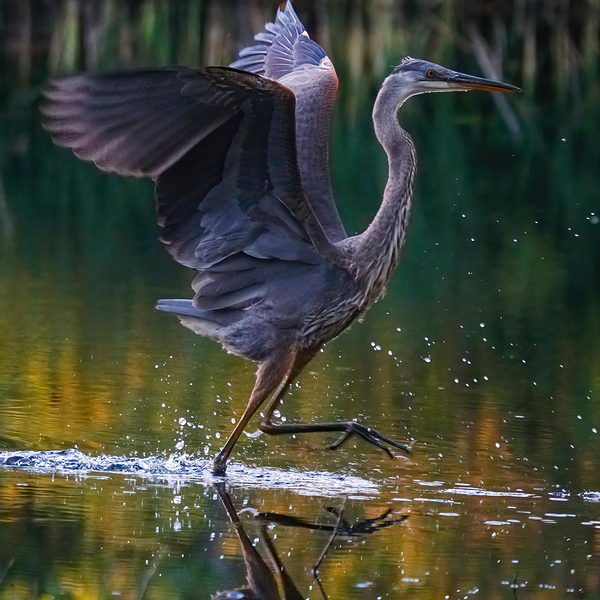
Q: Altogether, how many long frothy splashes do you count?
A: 1